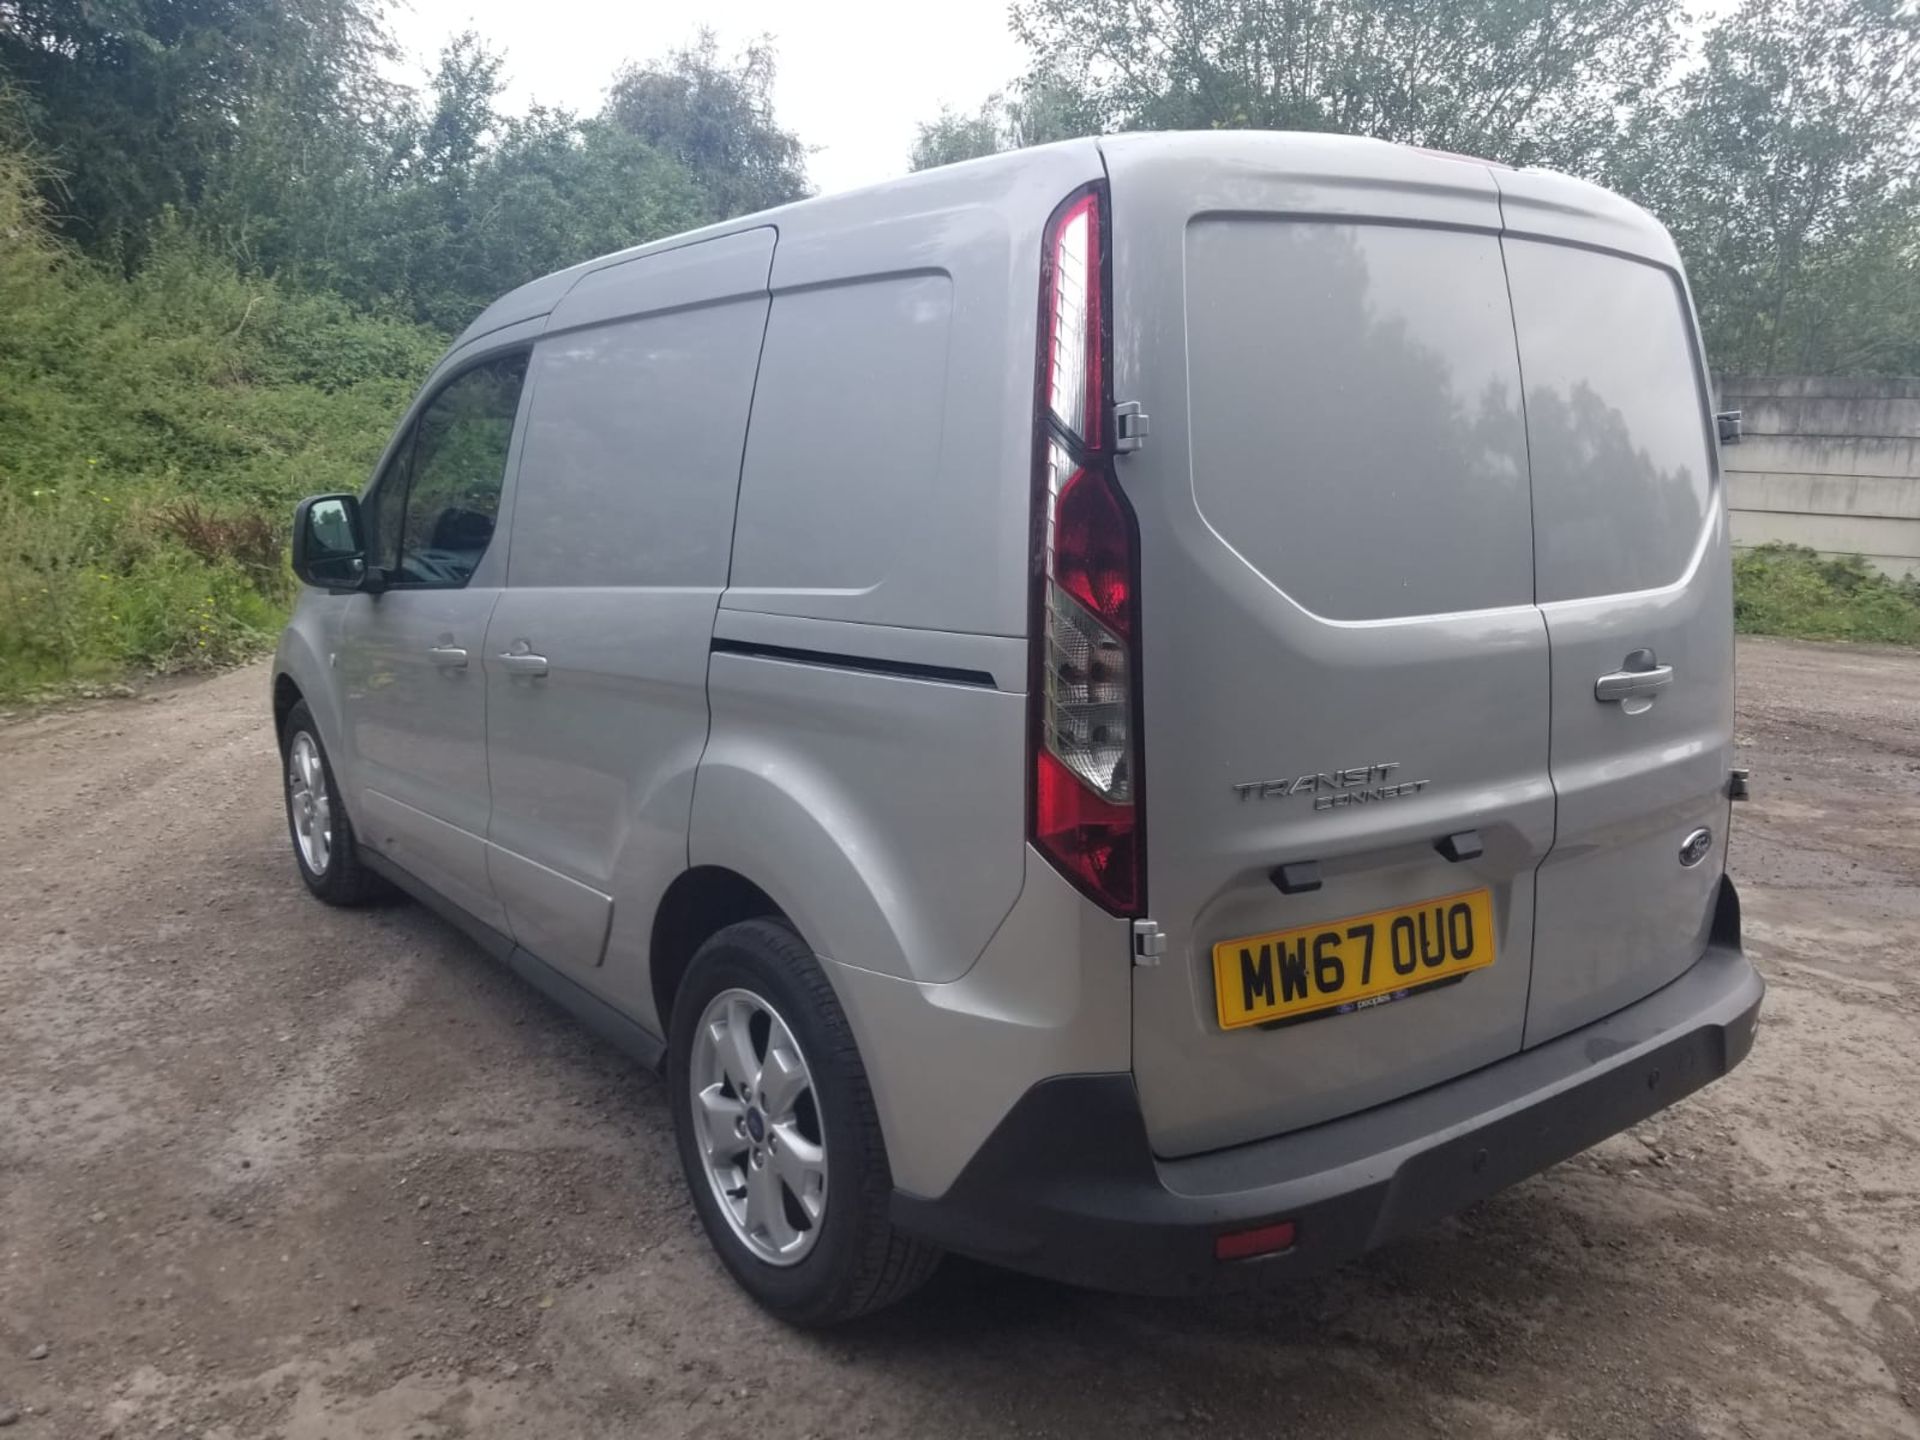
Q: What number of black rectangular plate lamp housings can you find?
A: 2